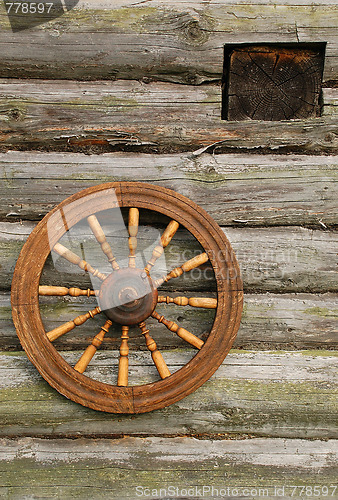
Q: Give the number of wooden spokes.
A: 12